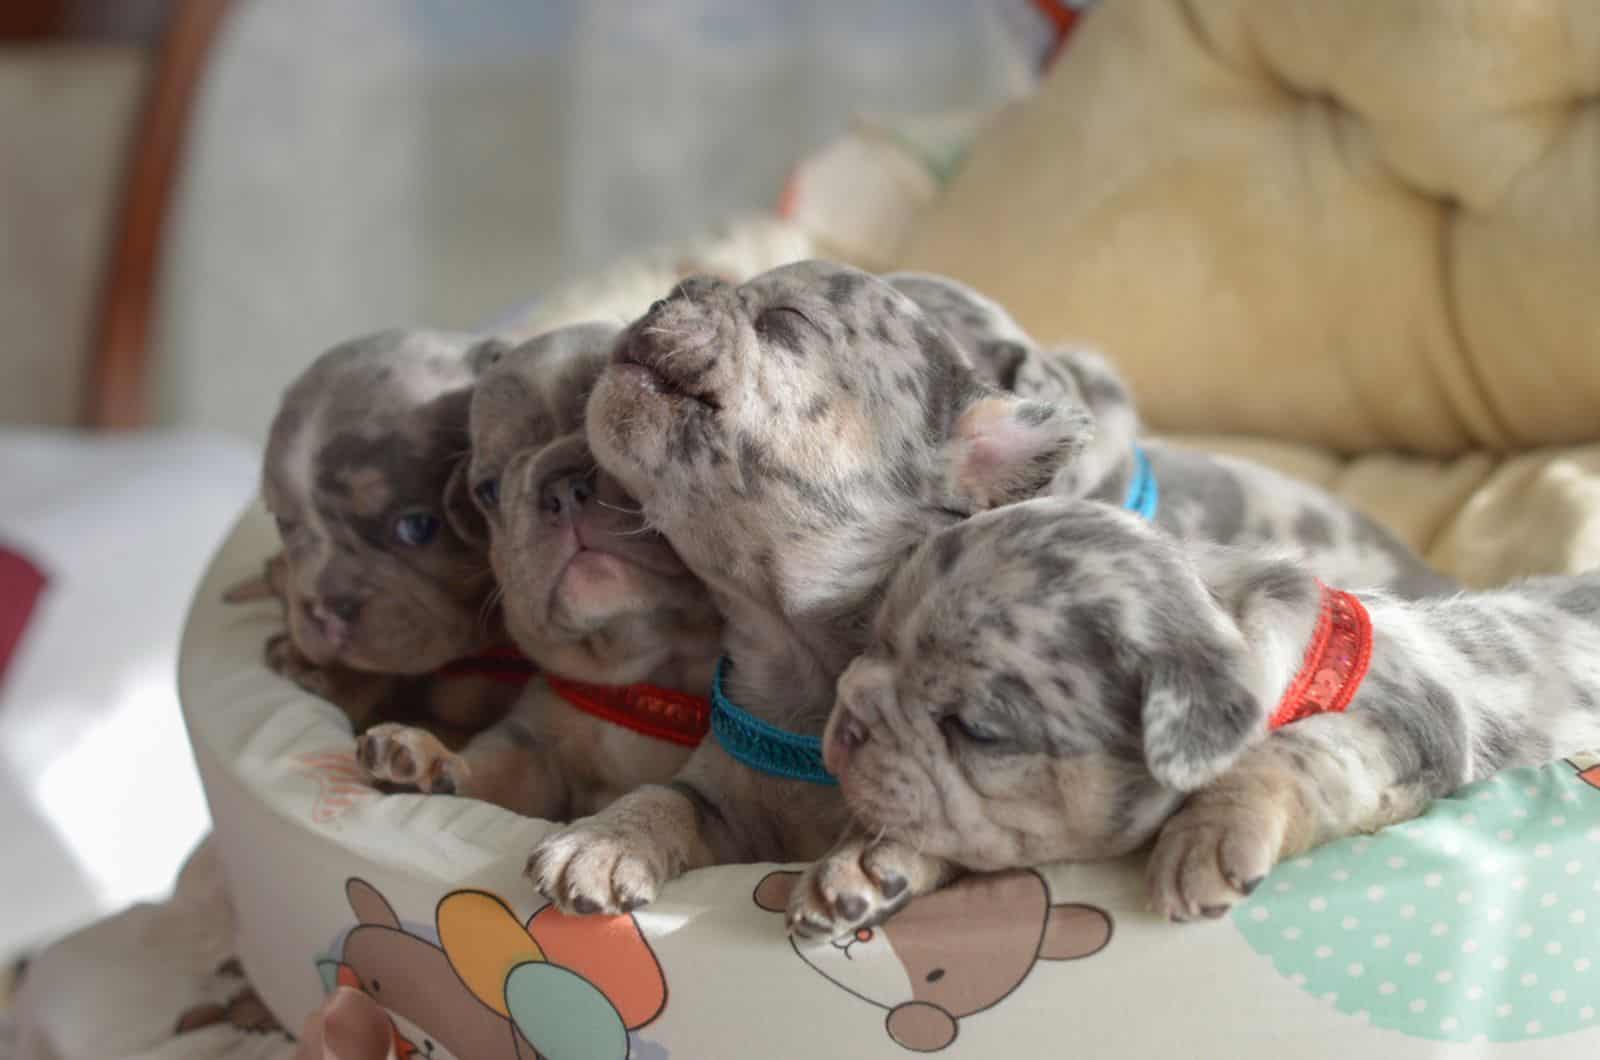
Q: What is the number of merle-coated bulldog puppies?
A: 5